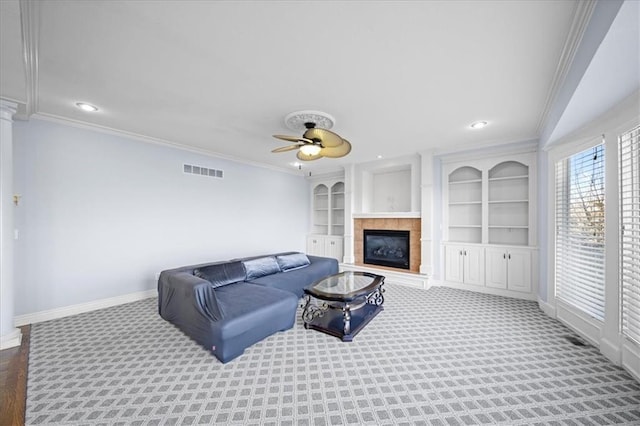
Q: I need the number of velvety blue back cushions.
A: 3